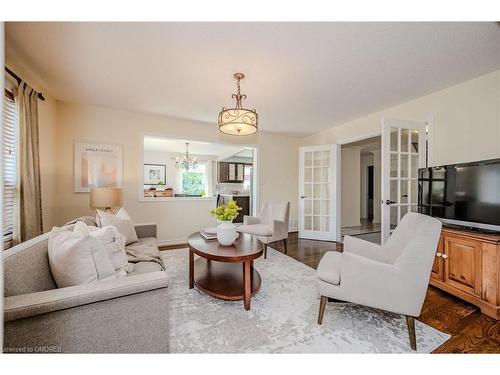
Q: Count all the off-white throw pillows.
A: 3